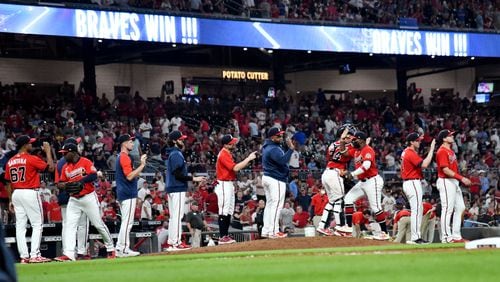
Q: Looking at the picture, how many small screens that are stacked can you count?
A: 2